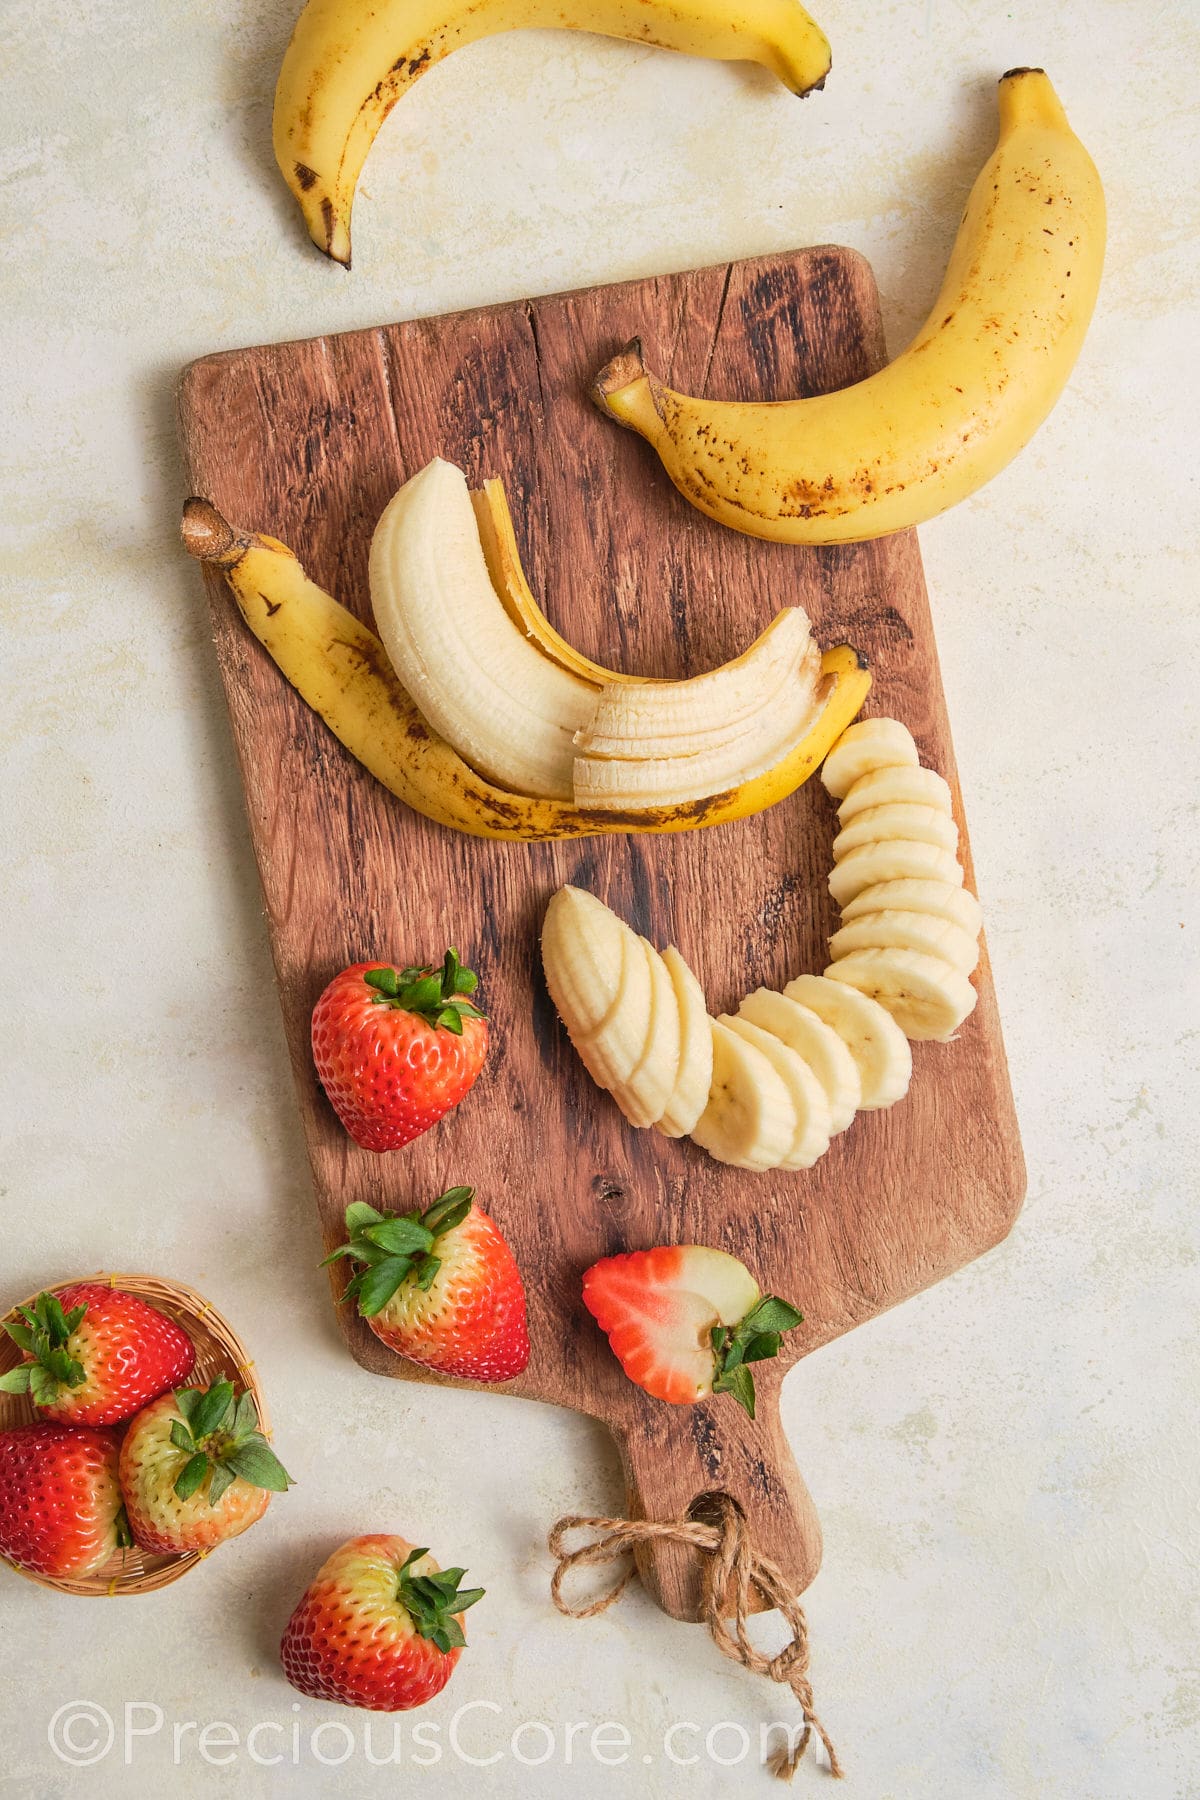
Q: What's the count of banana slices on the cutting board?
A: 15